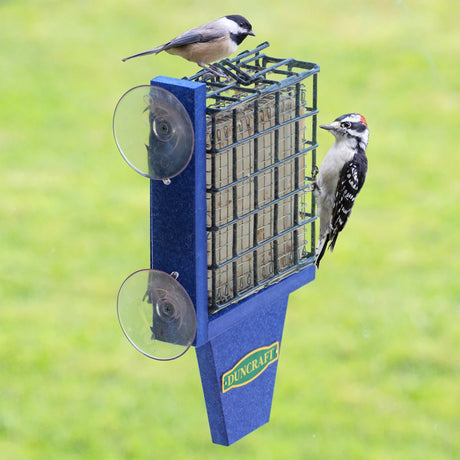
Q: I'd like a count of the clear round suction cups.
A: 2